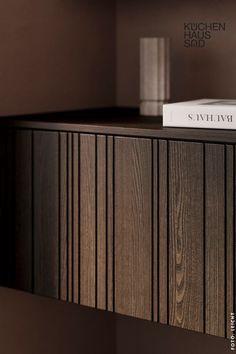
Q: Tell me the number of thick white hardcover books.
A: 1